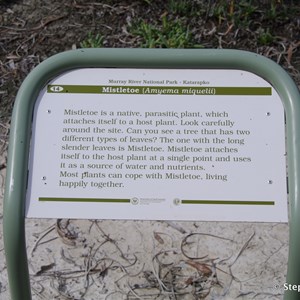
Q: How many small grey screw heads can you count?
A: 4